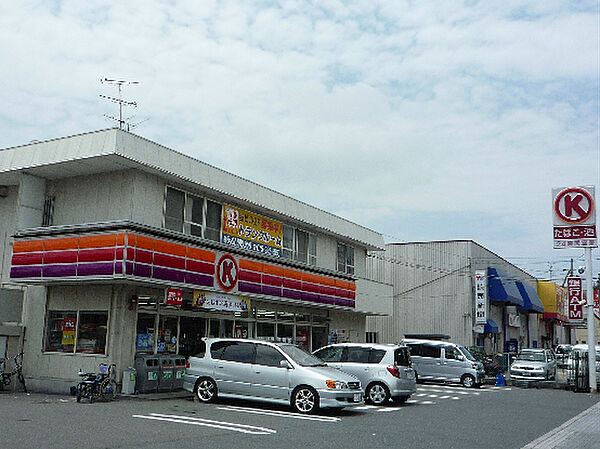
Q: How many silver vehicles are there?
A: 4